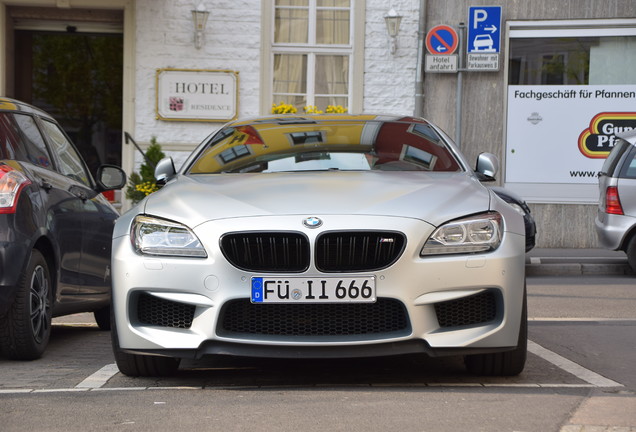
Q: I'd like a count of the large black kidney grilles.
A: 2